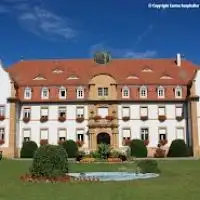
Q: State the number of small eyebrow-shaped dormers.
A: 6